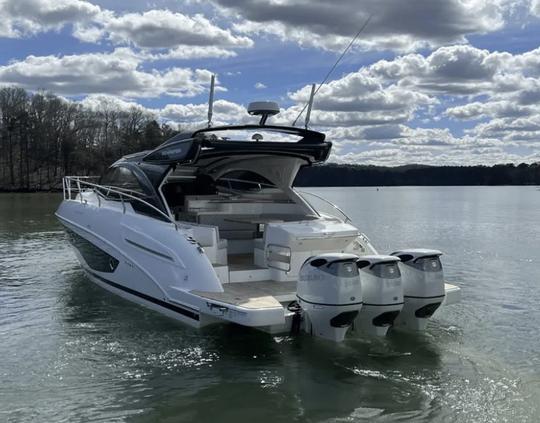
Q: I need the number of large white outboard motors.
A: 3